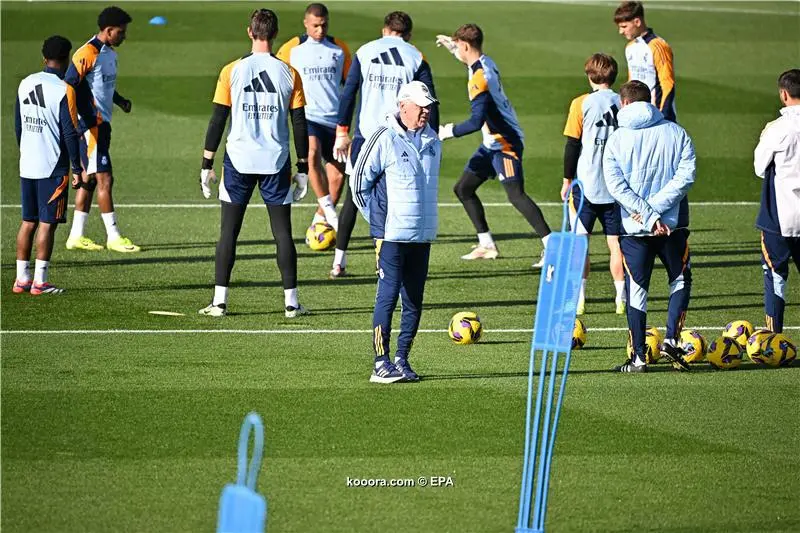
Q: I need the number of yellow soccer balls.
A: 9